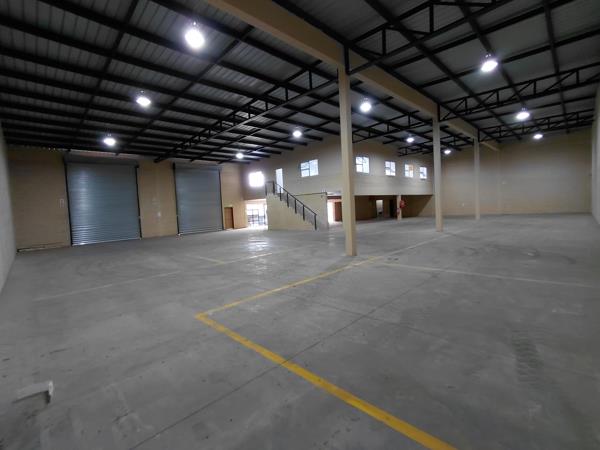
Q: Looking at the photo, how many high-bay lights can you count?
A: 11